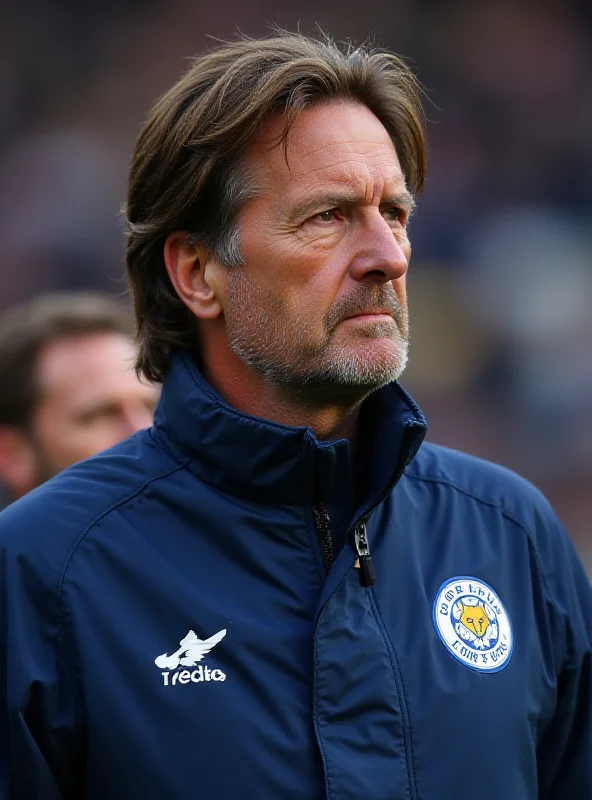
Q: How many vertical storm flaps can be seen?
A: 1